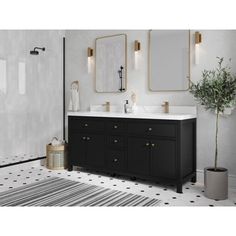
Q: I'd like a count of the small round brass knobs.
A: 9